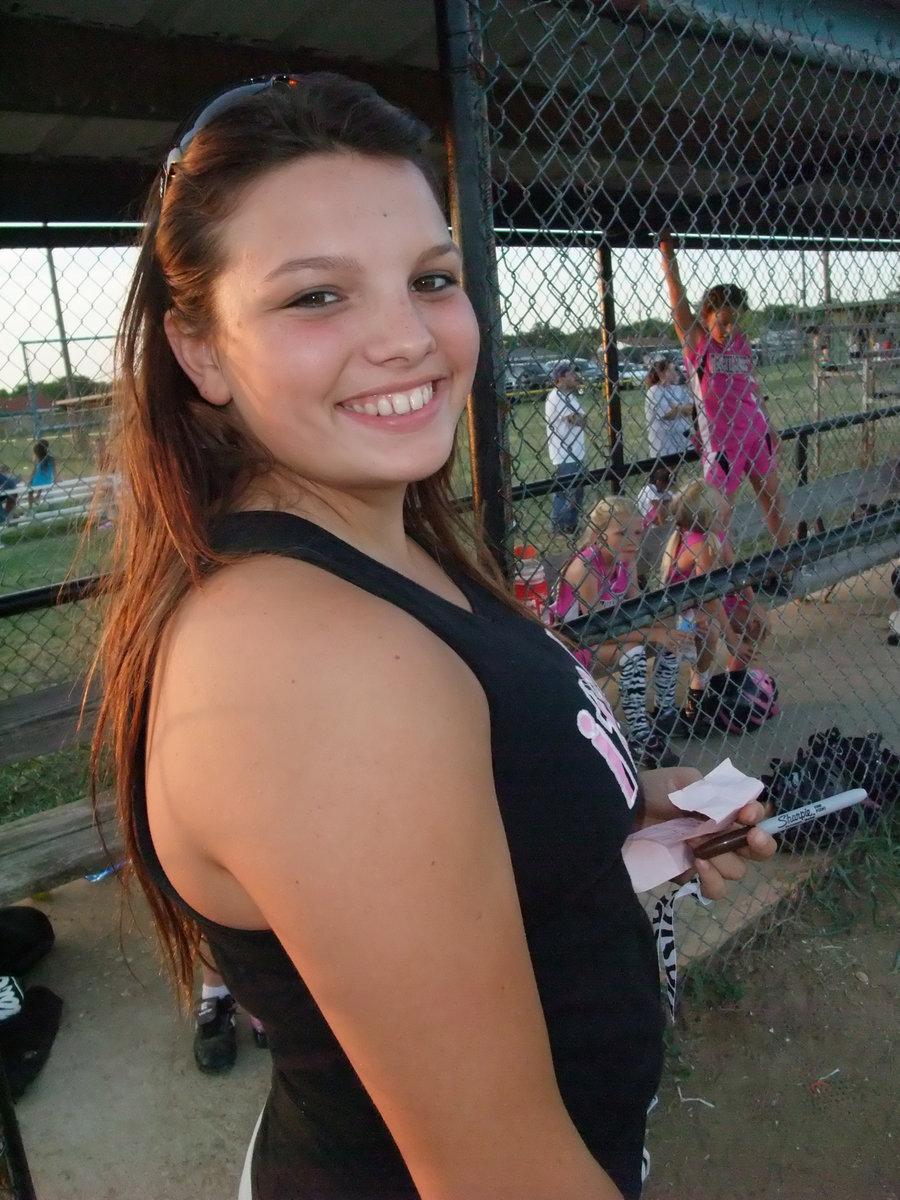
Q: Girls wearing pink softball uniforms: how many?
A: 3